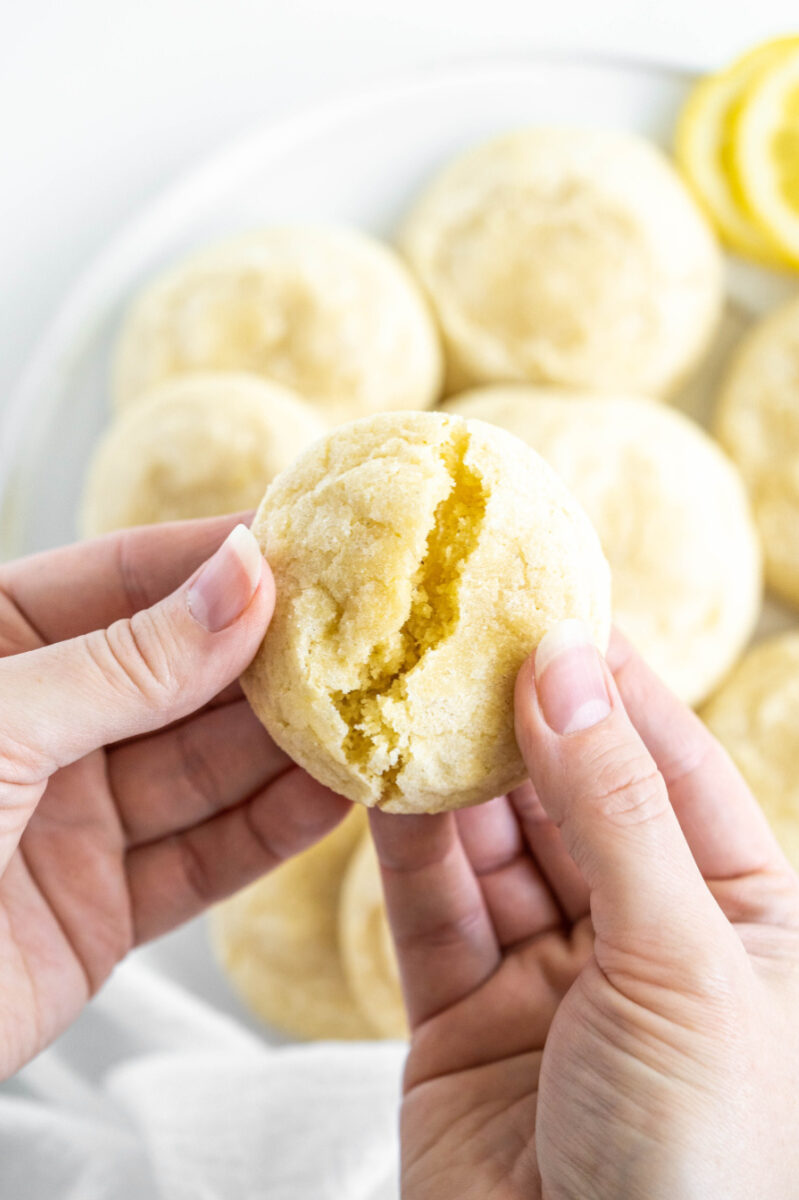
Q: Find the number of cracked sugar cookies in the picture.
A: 1